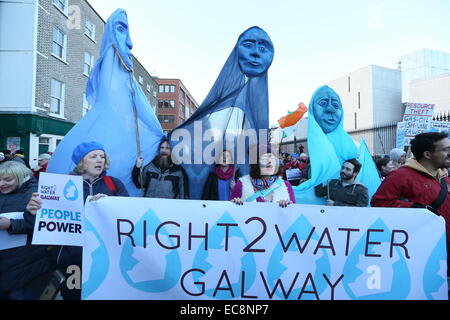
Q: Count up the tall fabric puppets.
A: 3